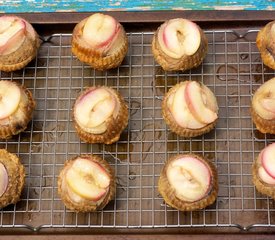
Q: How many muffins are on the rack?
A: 12